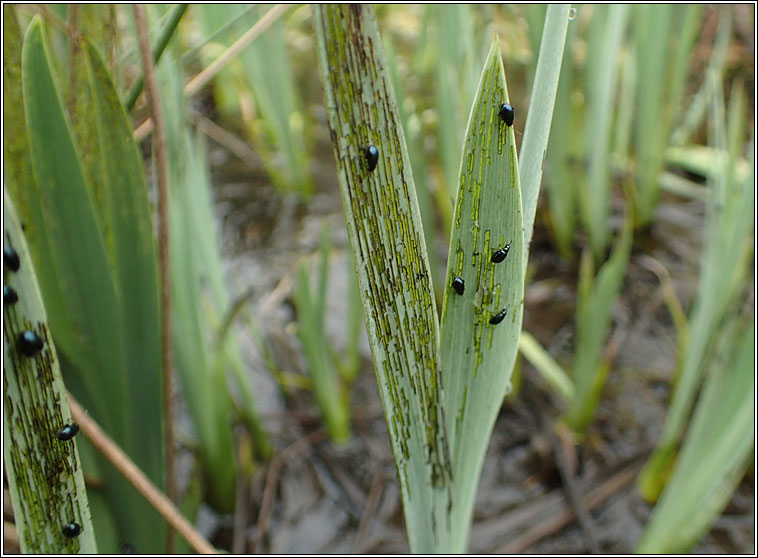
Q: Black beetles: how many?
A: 10